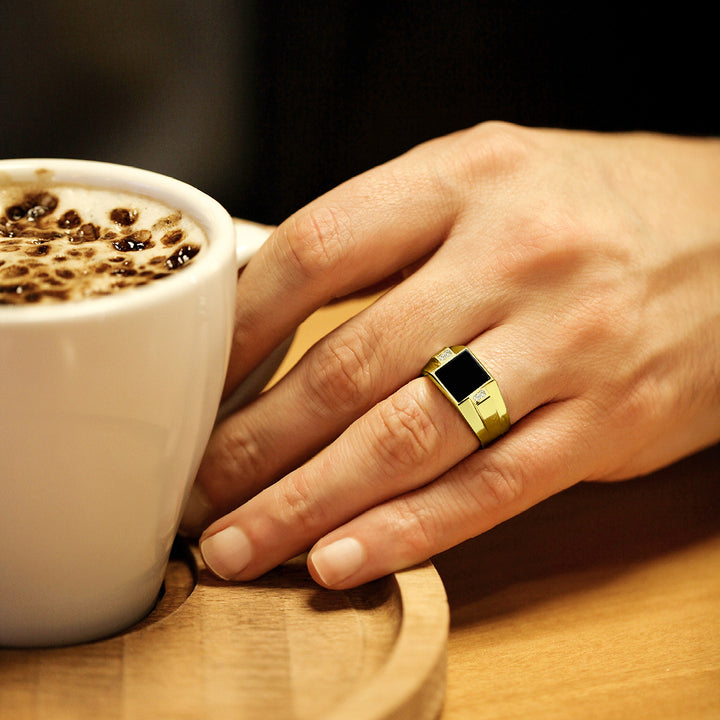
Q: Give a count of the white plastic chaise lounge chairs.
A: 0